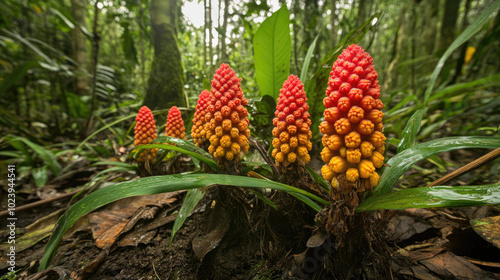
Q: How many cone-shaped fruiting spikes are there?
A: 6